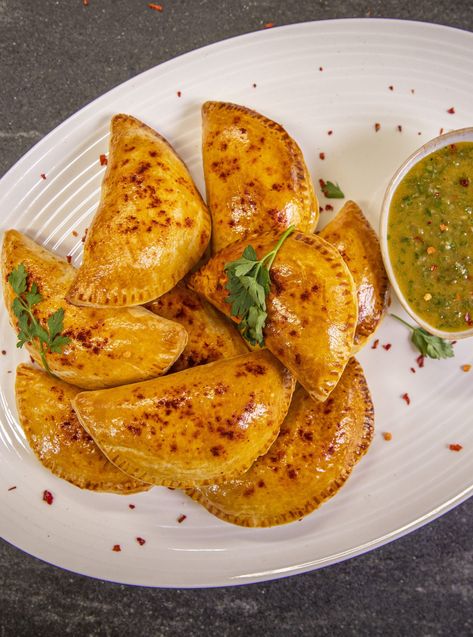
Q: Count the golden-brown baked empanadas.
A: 9